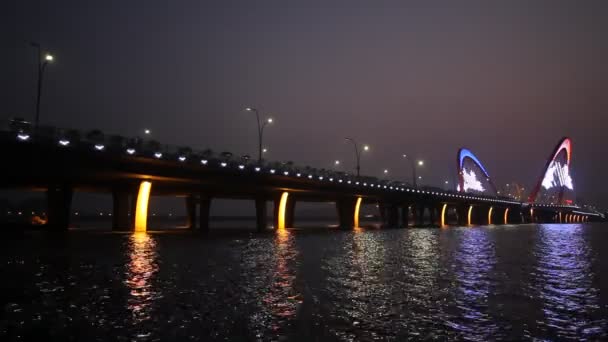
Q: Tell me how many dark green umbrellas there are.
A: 0